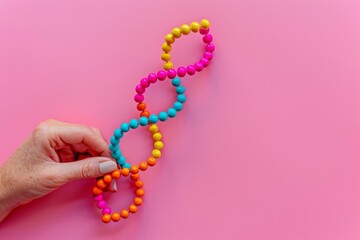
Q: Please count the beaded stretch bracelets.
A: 4